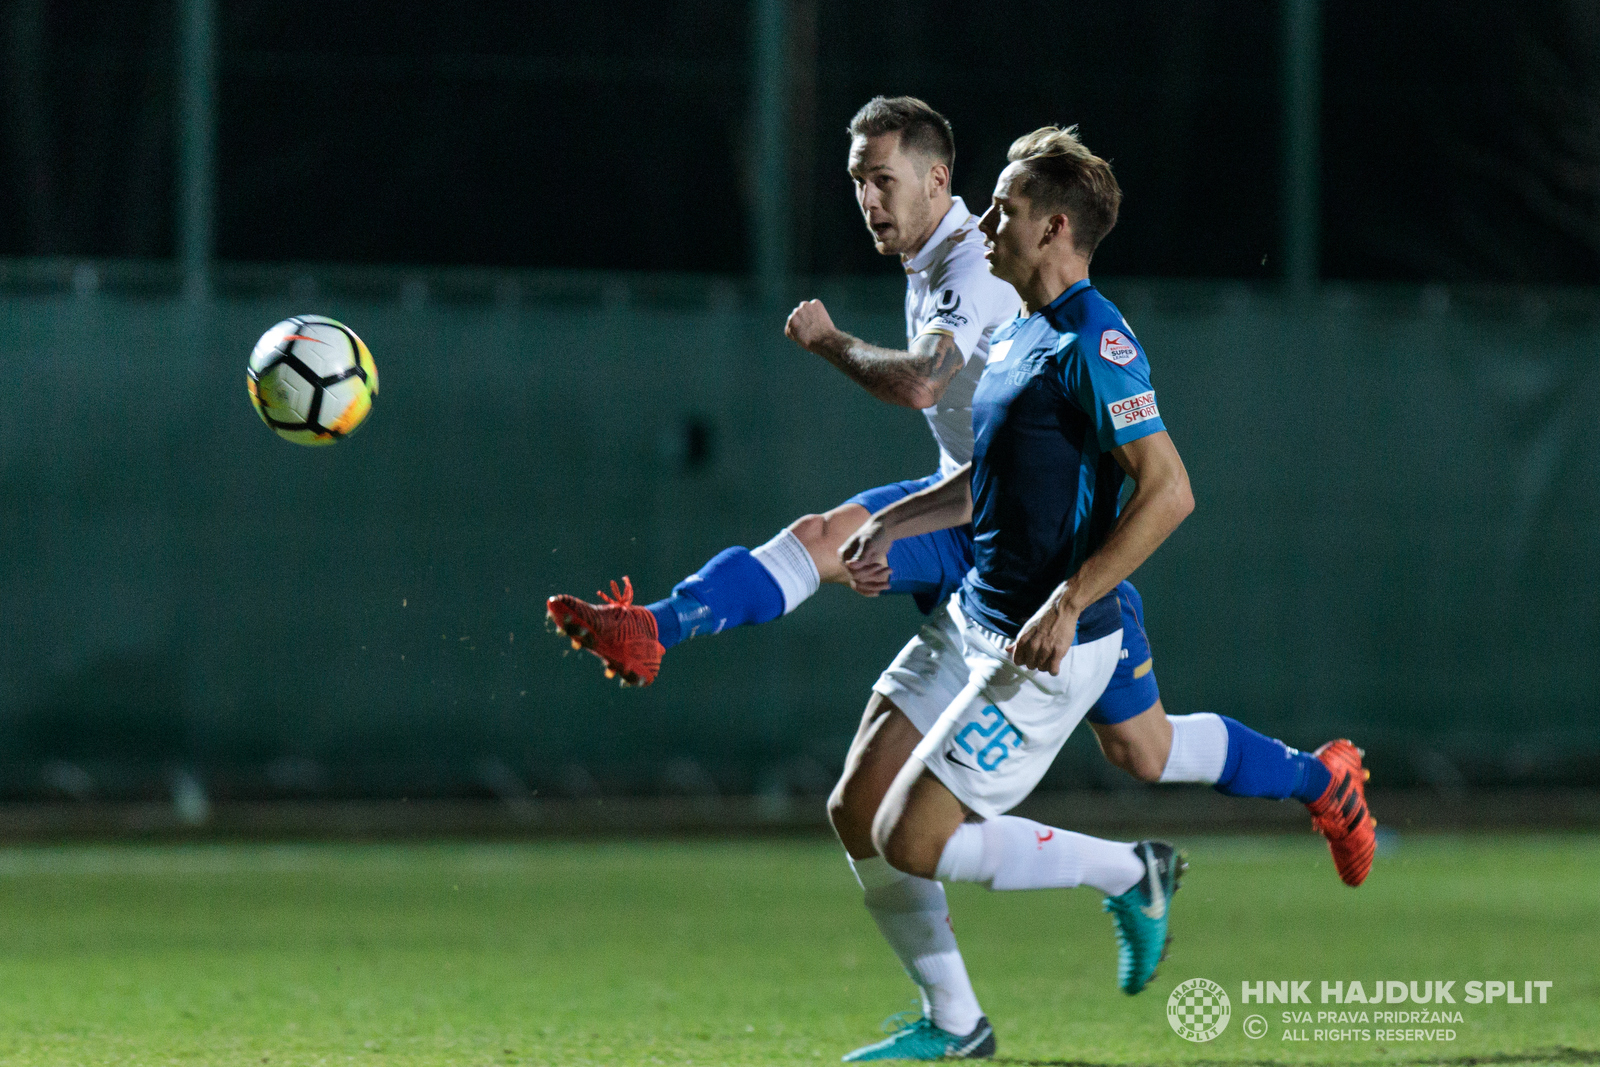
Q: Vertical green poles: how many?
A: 3